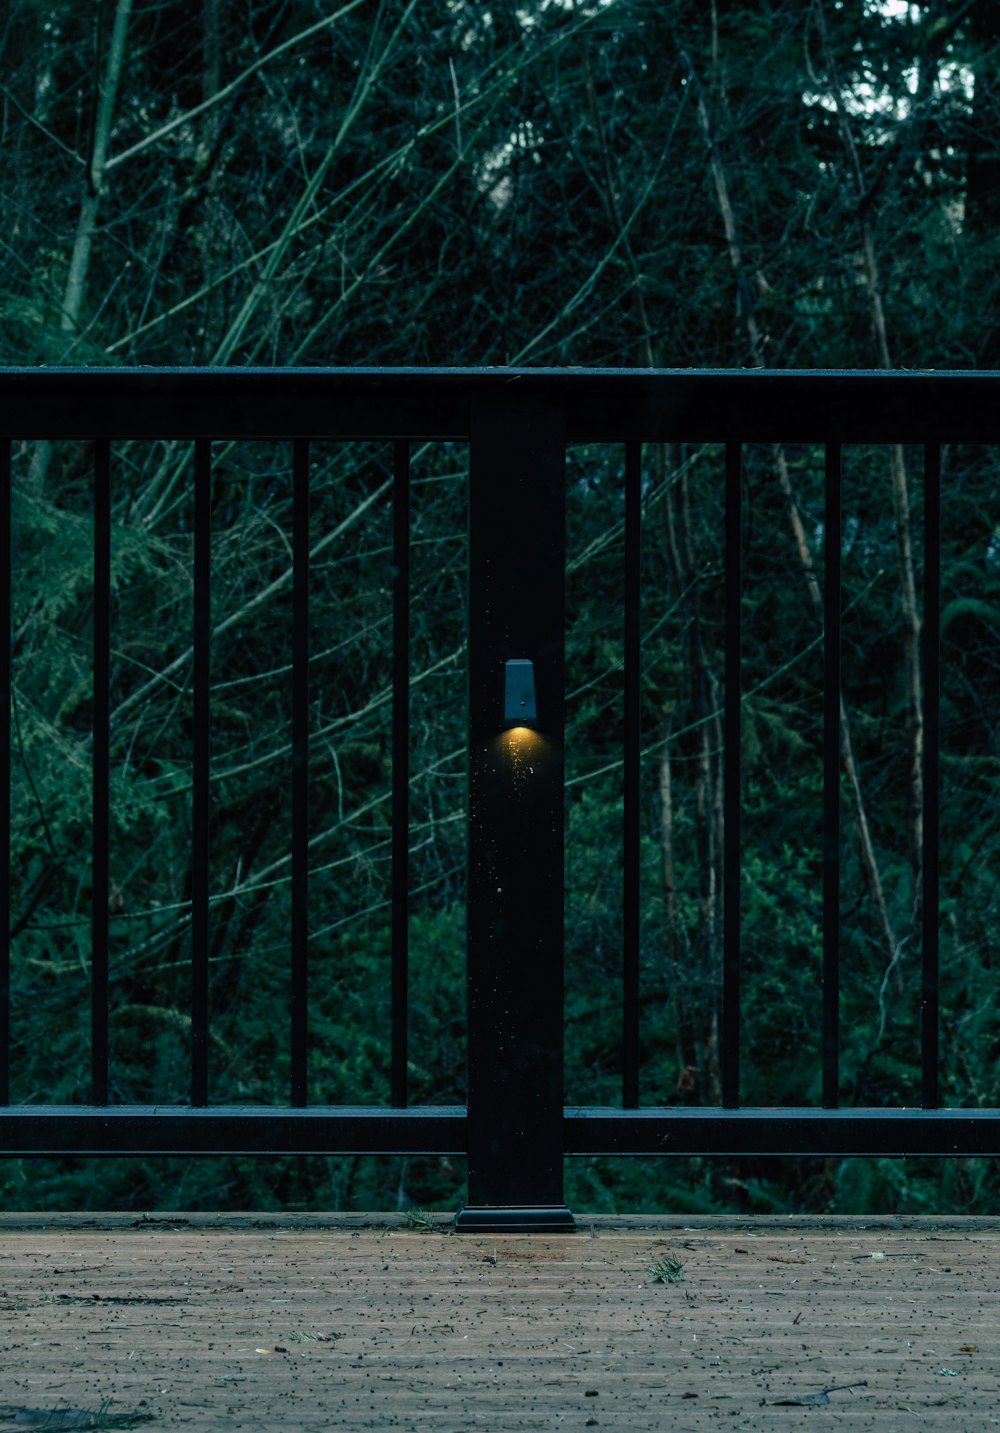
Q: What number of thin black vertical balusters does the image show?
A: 9